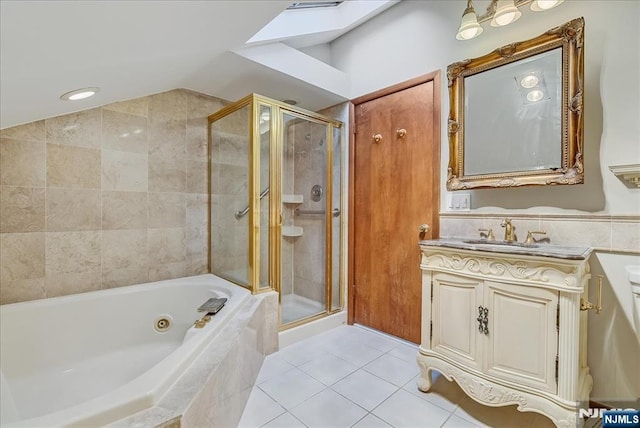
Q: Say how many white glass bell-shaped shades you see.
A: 3